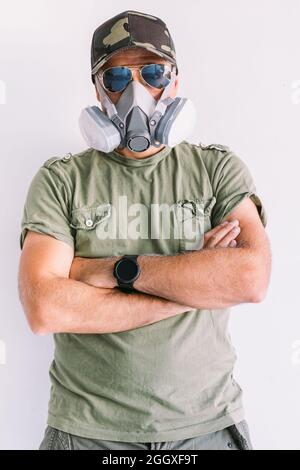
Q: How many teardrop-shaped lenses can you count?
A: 2